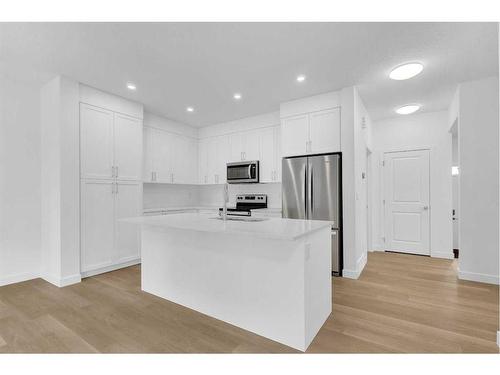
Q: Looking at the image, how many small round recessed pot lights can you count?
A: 4